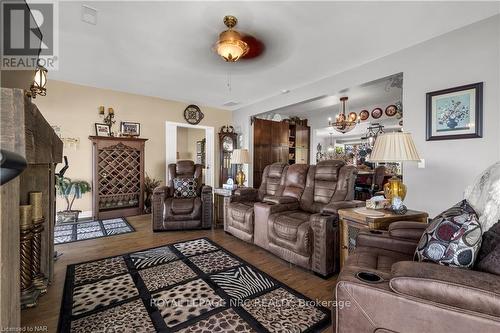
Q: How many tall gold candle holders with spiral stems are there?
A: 2